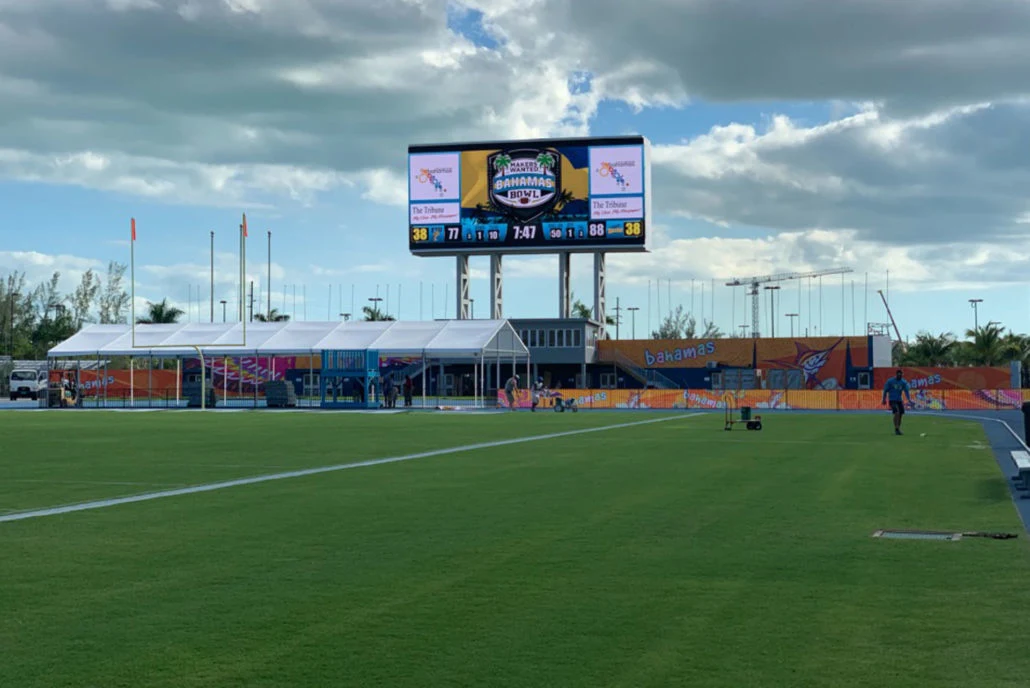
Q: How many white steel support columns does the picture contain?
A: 4